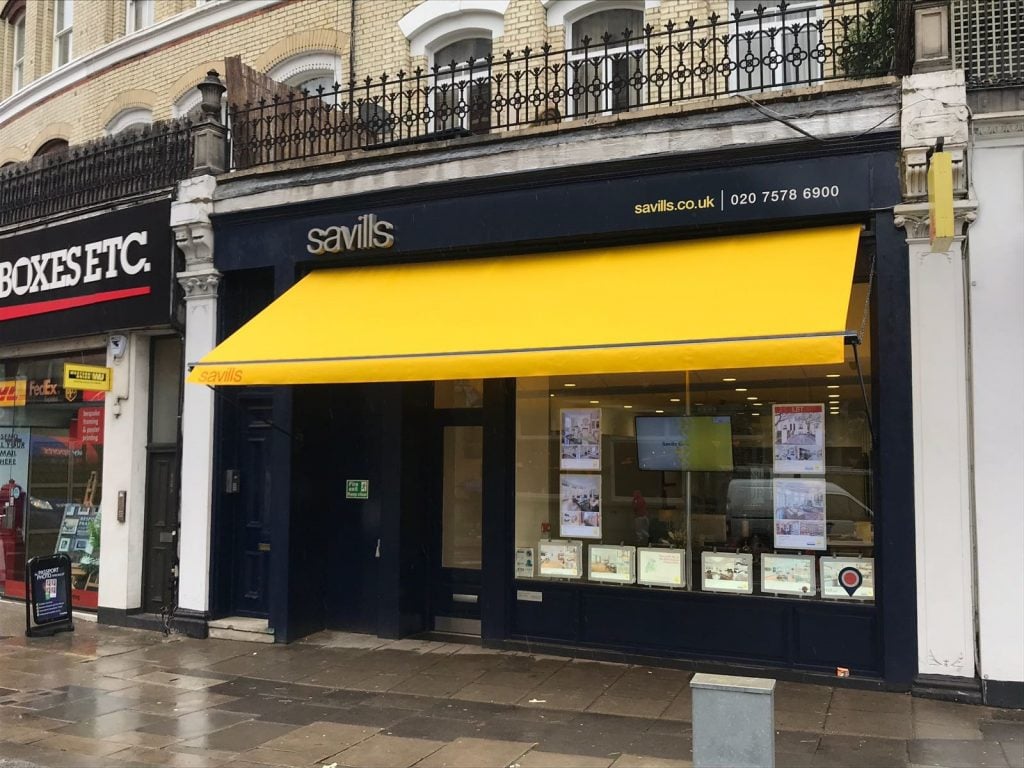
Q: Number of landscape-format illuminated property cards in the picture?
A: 6